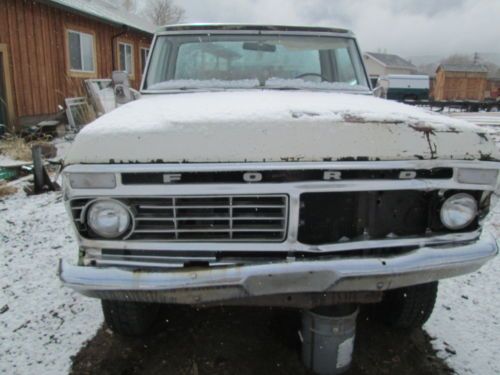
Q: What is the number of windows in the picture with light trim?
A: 3